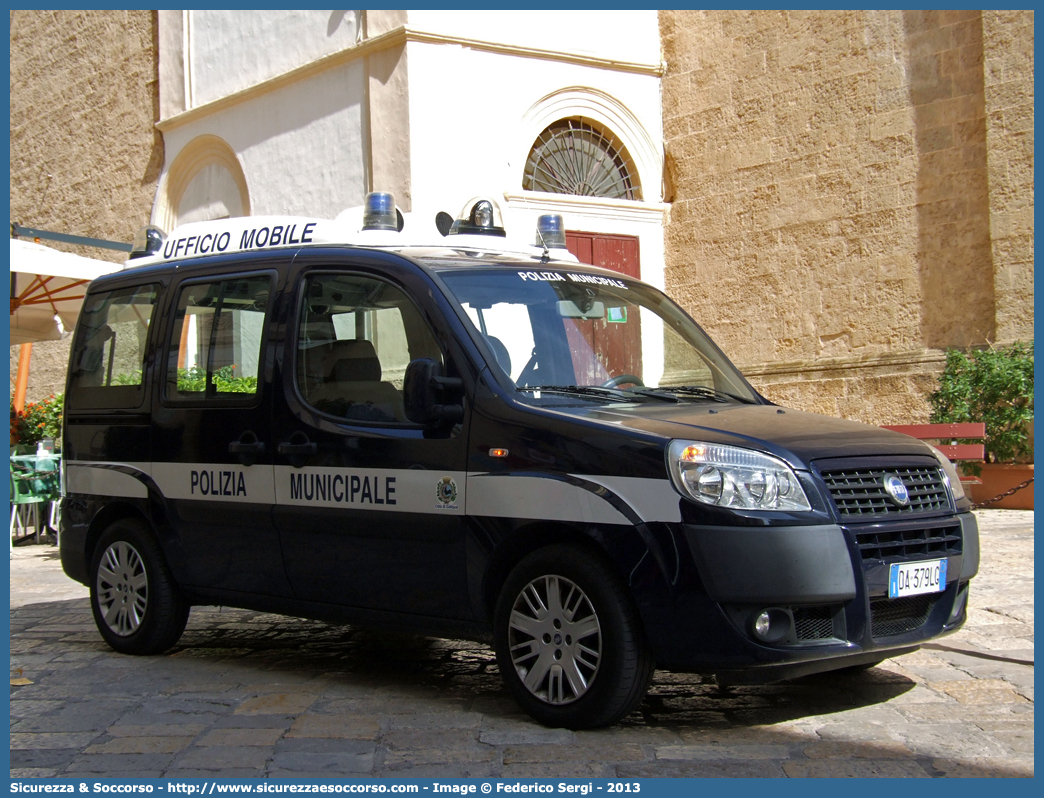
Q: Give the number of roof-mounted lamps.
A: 4